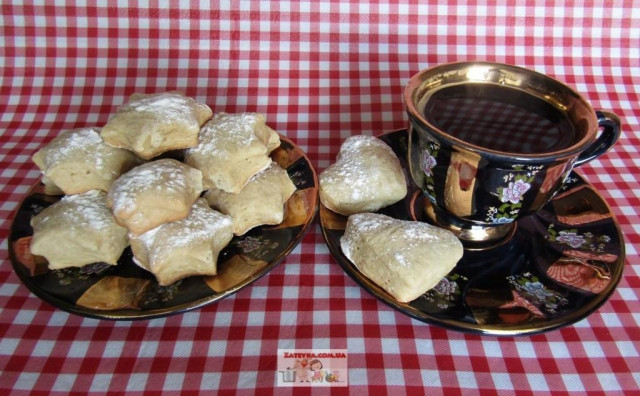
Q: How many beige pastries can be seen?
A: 9